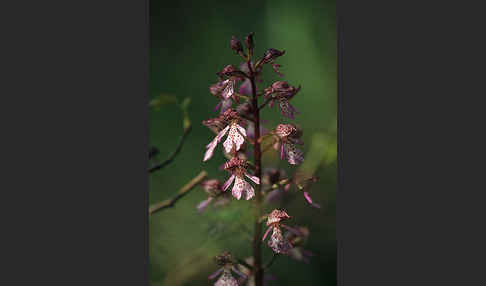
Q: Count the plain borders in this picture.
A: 2